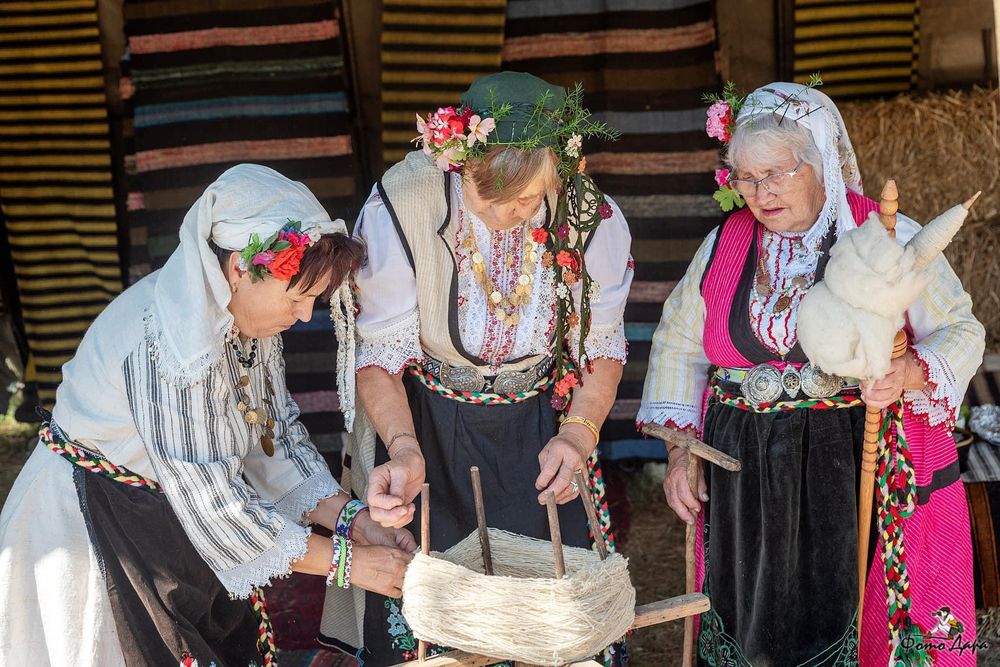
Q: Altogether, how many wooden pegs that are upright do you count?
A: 4